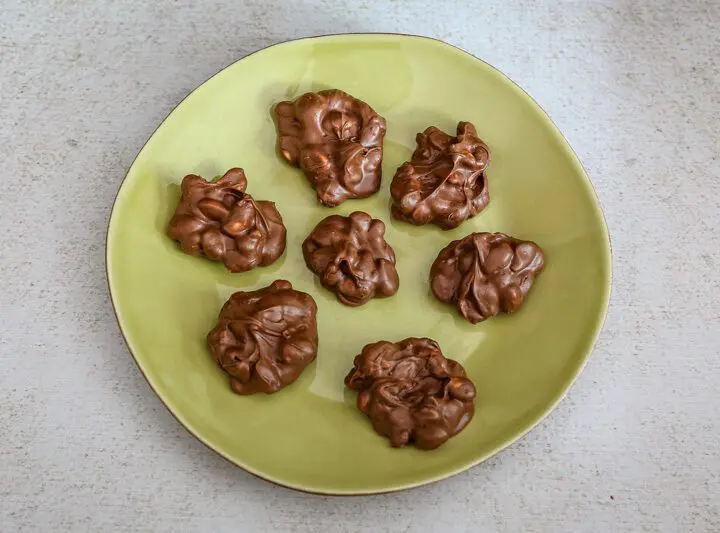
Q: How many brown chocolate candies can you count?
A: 7